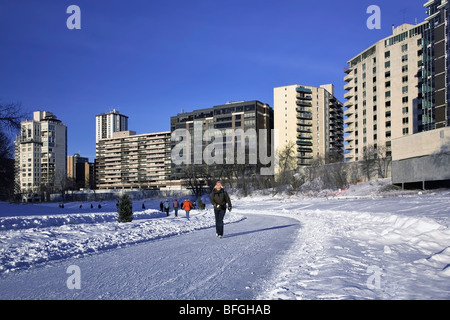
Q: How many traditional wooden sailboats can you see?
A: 0